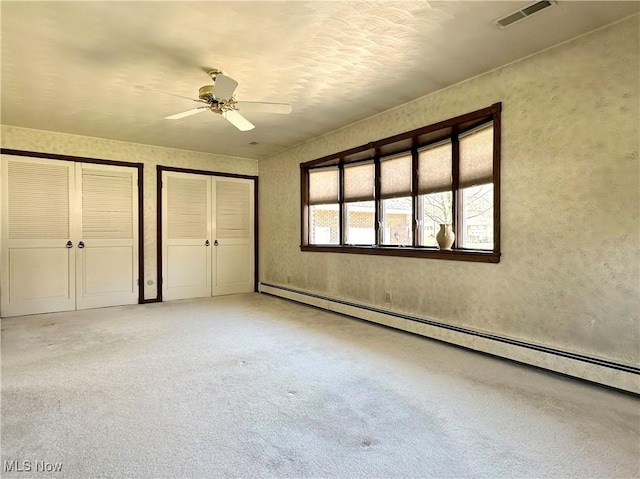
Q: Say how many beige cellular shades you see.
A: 5